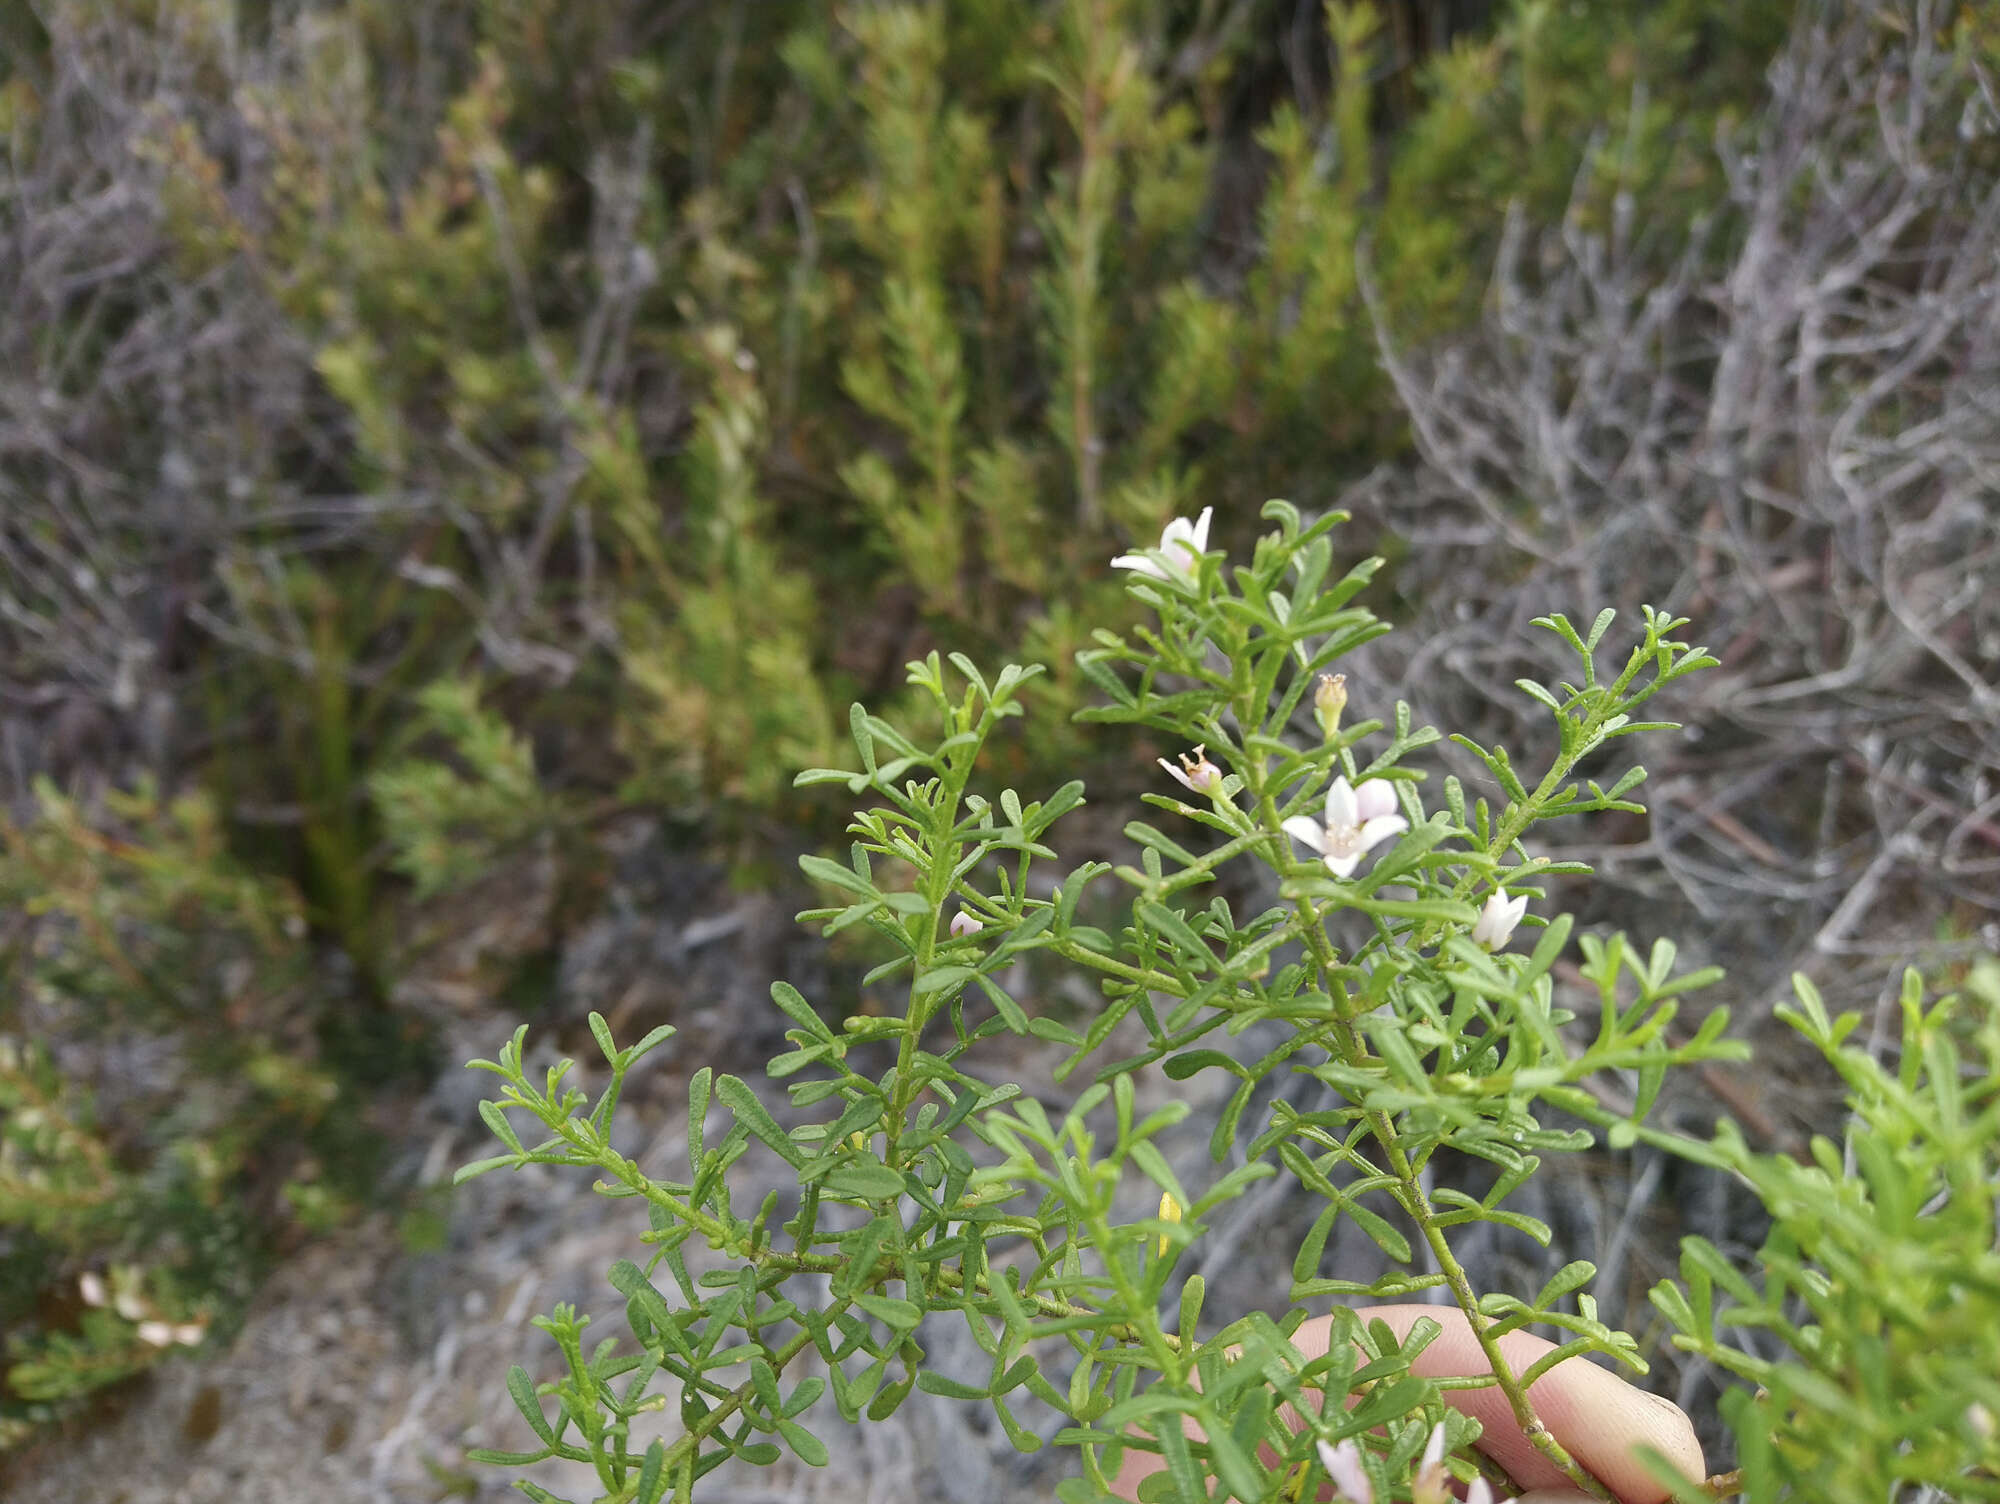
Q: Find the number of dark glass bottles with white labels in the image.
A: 0